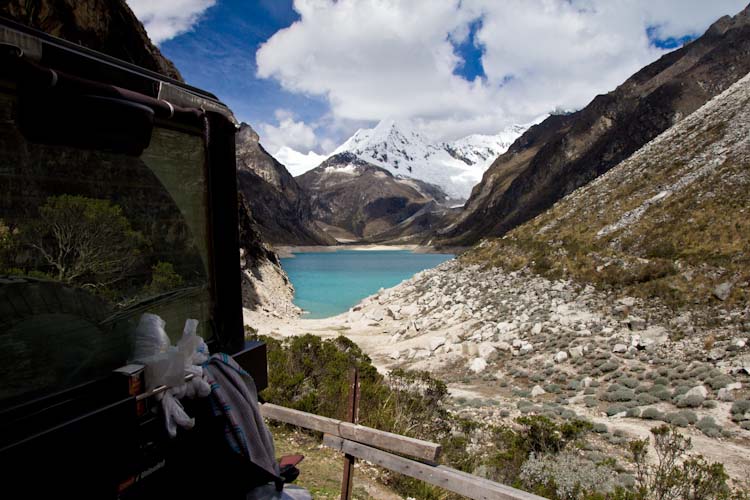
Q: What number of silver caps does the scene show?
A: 0